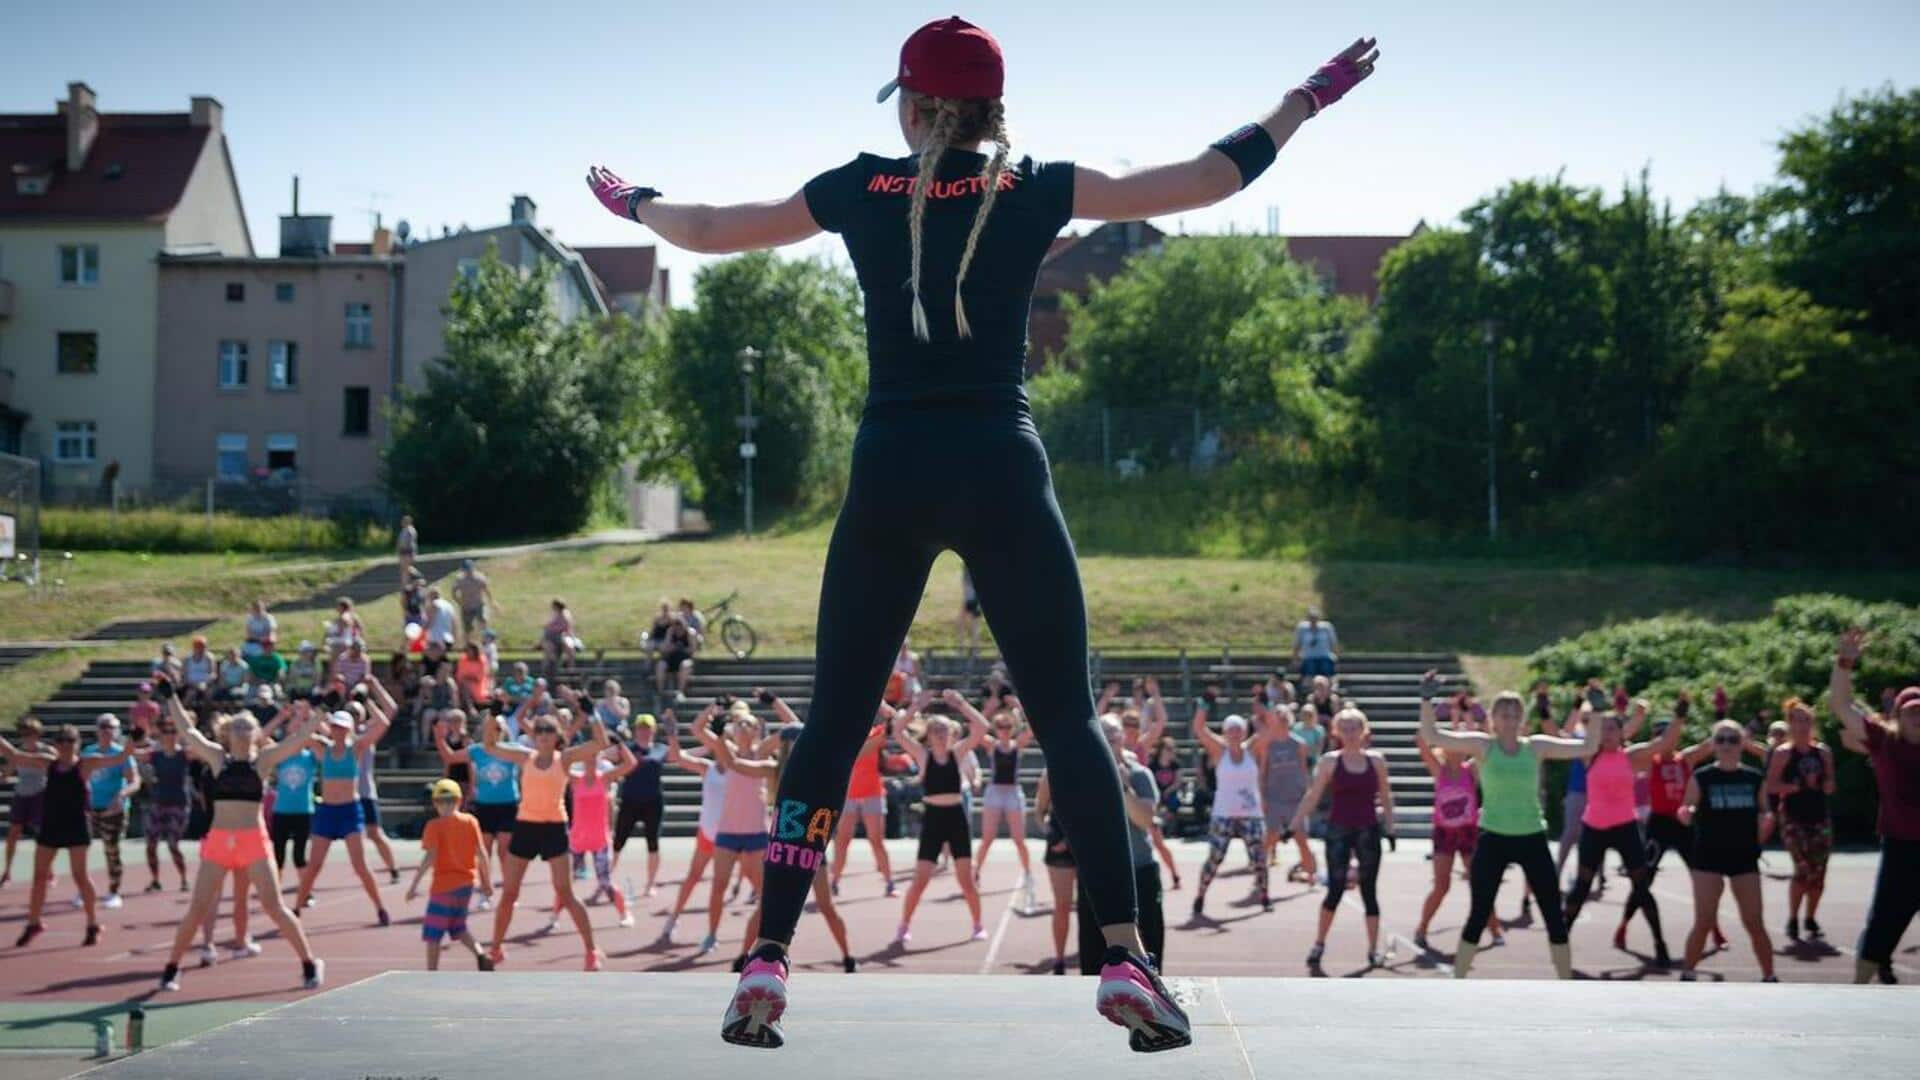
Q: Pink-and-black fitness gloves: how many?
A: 2